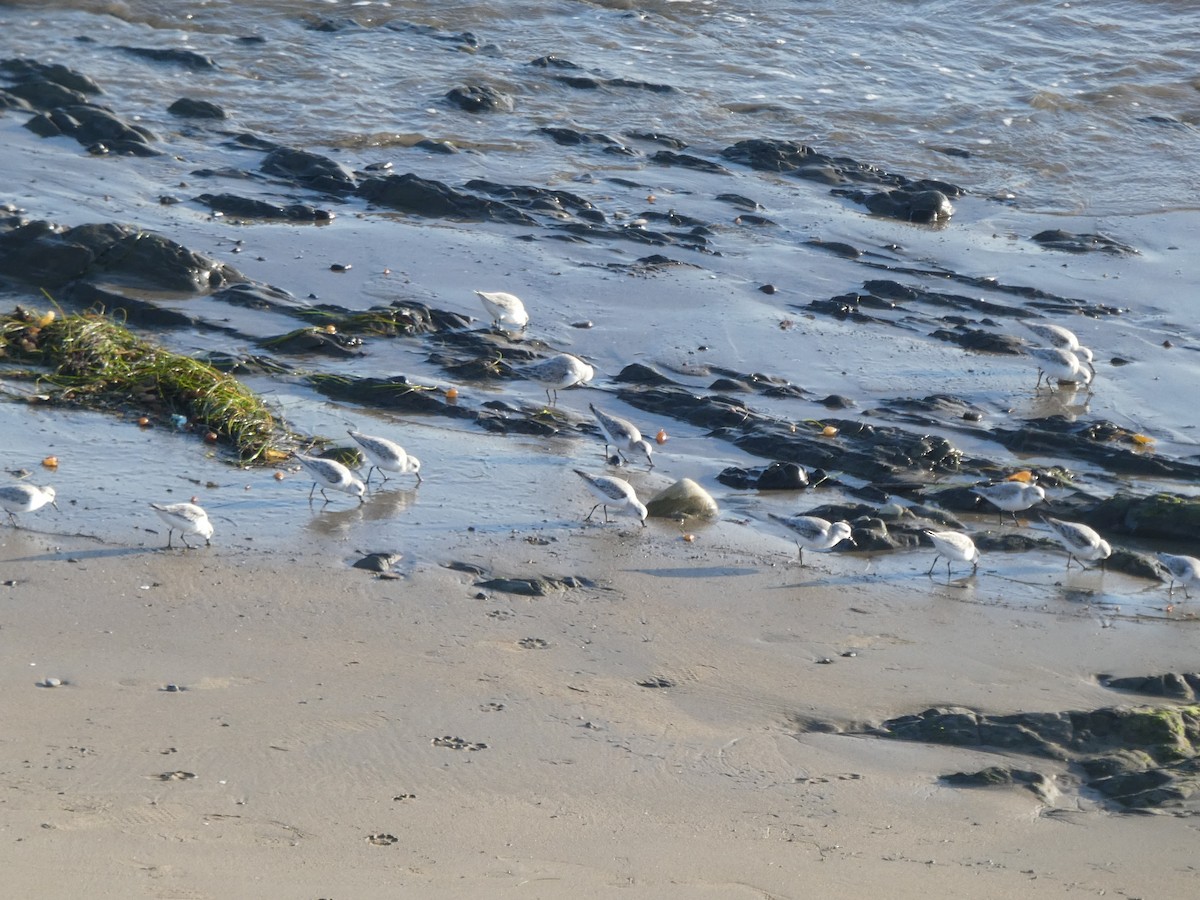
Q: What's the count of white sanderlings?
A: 15